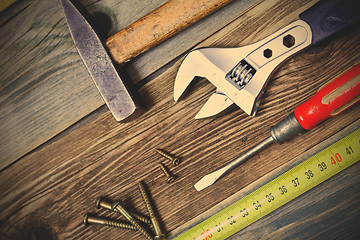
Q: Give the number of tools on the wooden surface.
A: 4